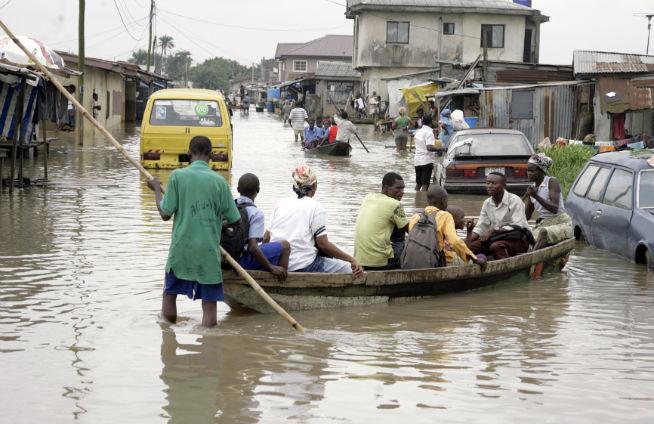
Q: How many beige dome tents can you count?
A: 0